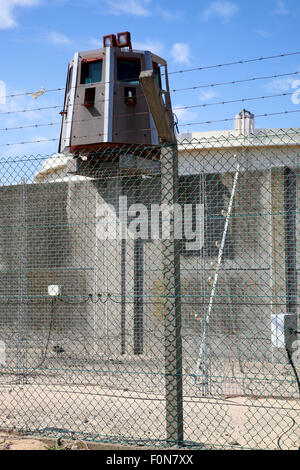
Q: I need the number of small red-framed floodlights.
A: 2